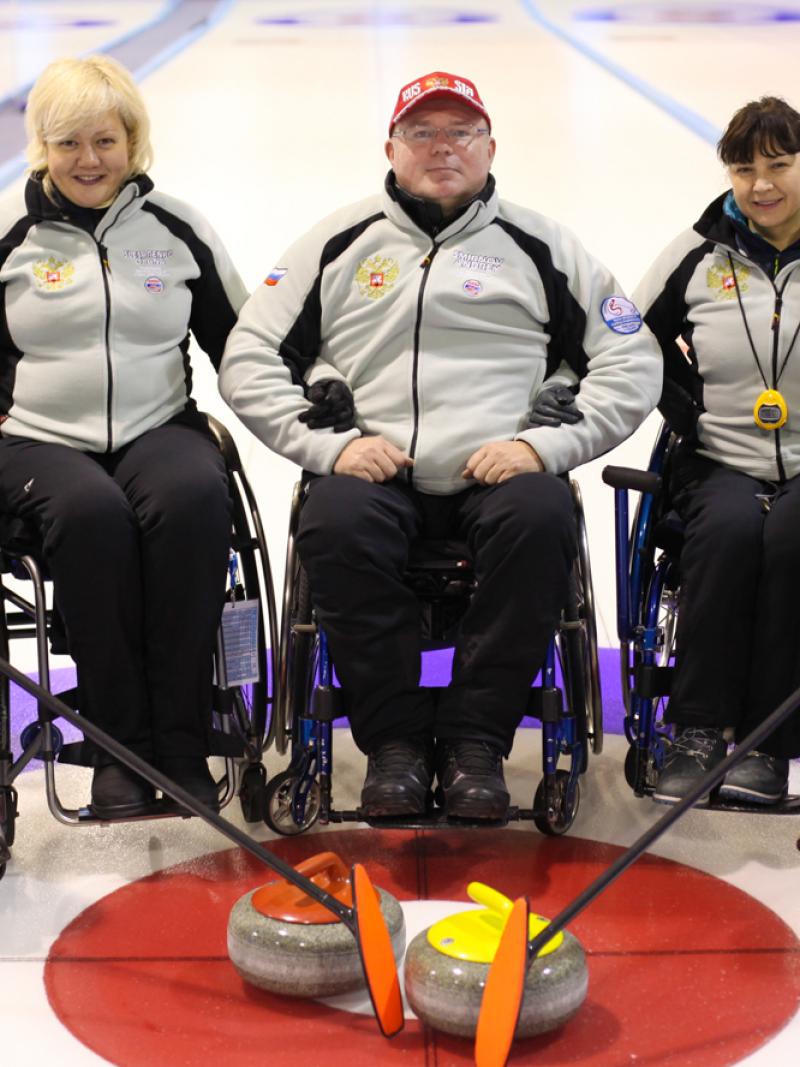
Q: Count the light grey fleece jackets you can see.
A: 3